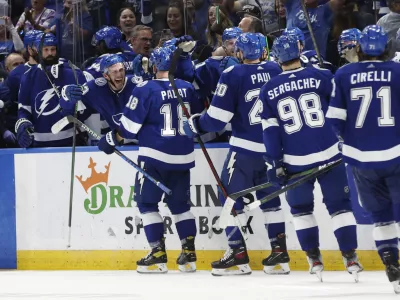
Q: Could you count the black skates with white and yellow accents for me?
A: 2